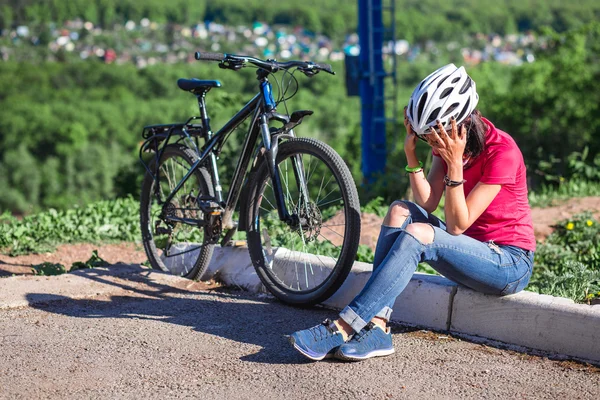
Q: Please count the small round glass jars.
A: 0